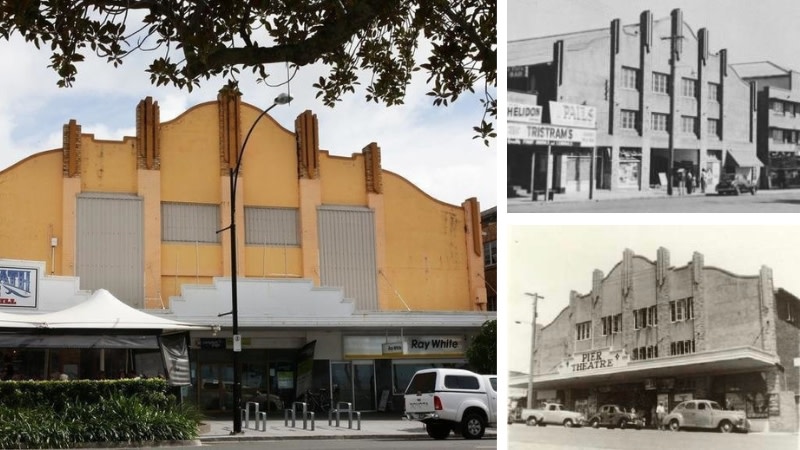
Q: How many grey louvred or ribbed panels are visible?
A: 4